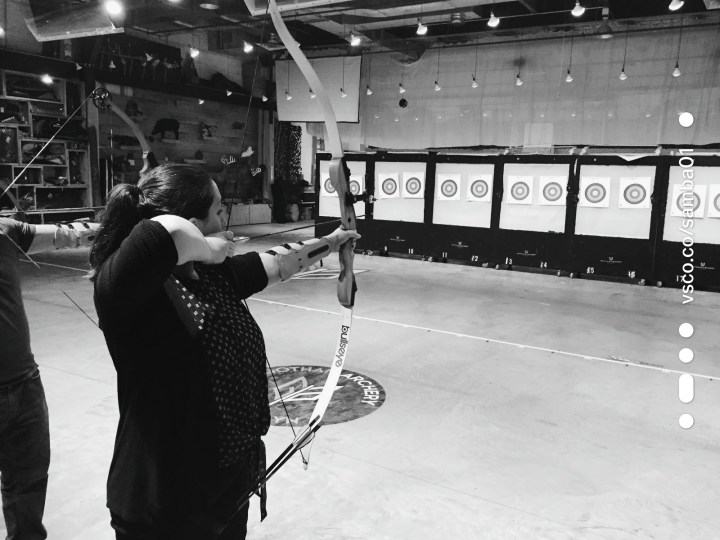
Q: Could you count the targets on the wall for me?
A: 12